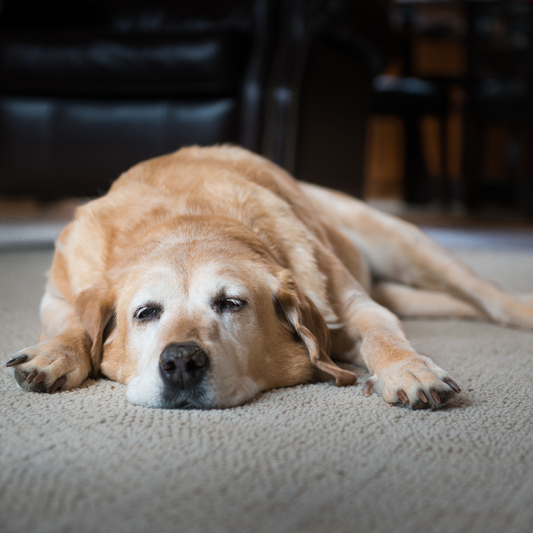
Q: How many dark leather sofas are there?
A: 1